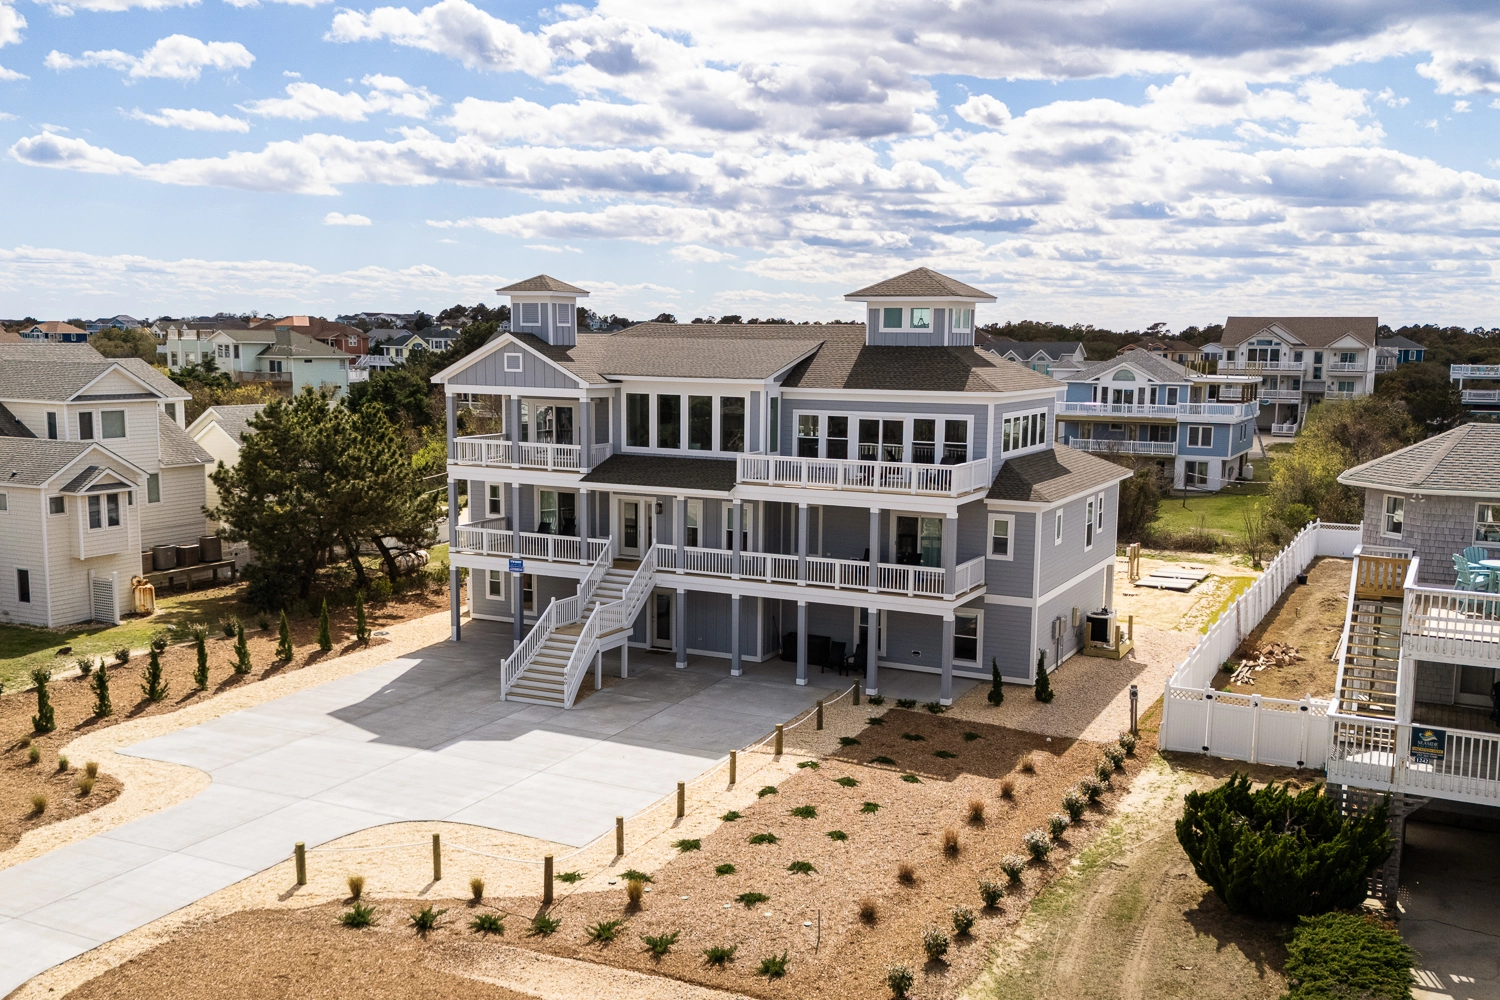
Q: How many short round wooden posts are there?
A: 9